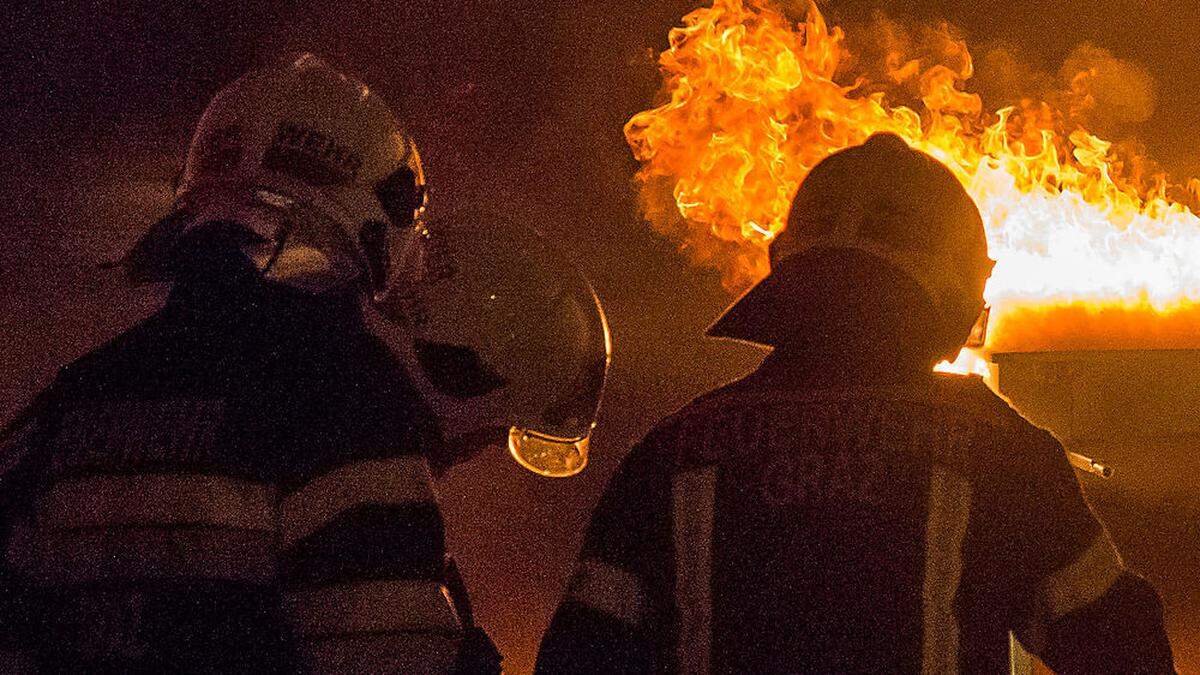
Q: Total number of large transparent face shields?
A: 1